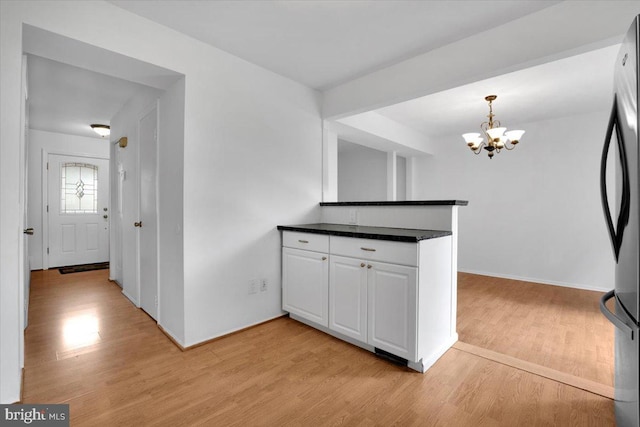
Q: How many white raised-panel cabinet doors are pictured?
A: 3